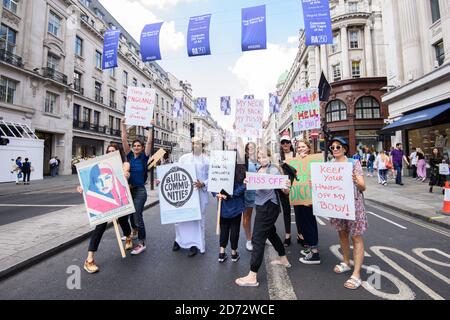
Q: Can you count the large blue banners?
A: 5